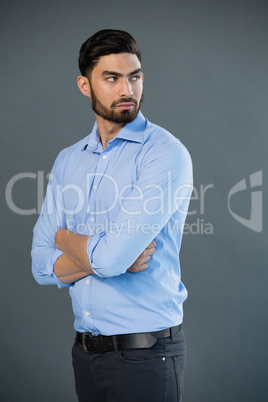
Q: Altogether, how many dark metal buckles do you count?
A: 1